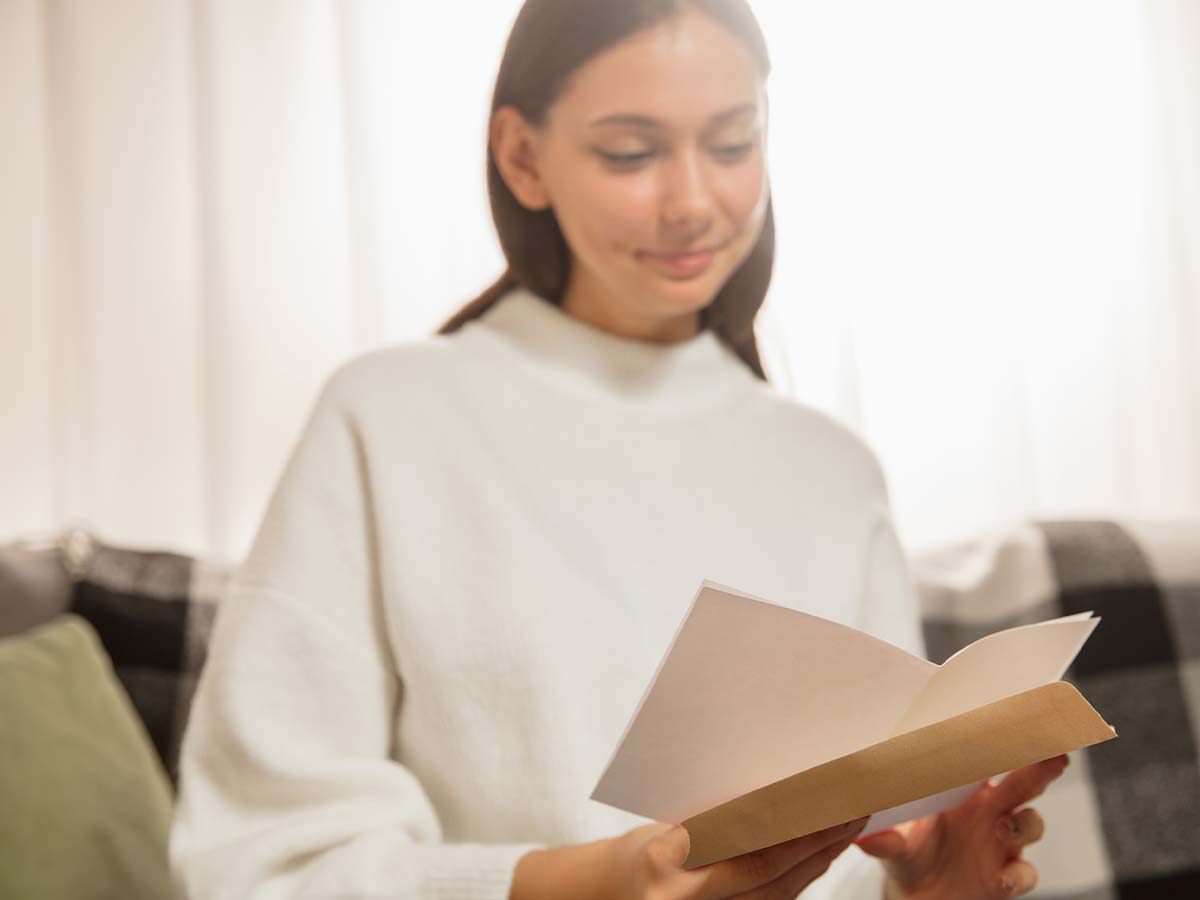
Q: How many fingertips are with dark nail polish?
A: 0